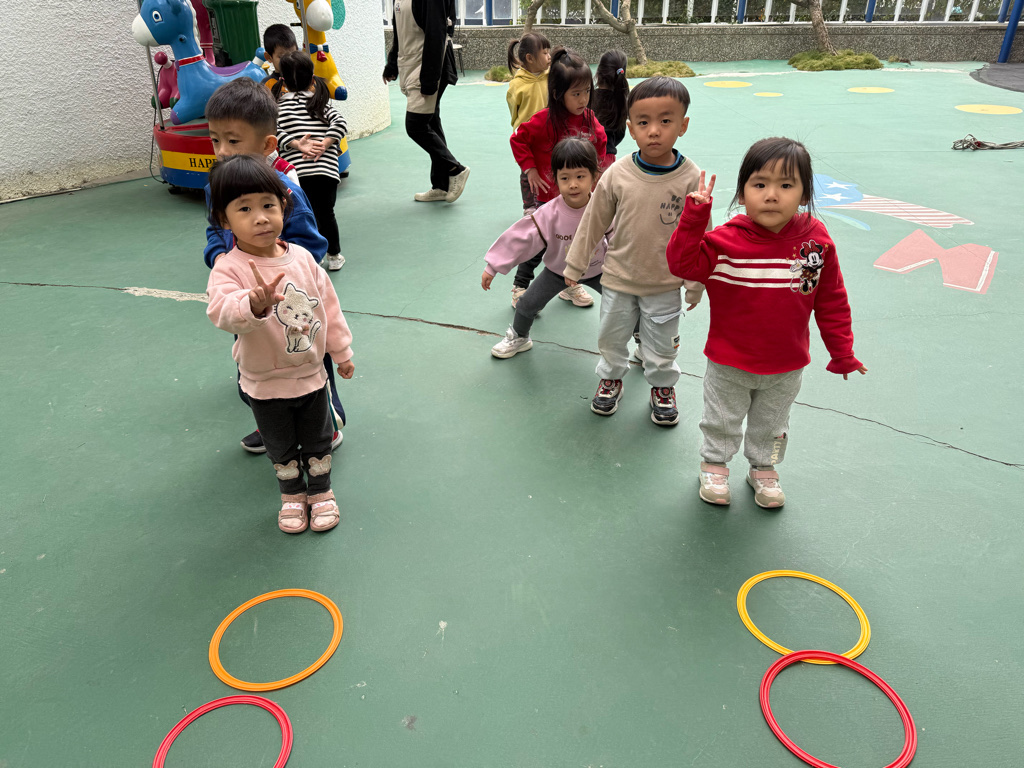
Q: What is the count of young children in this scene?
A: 10